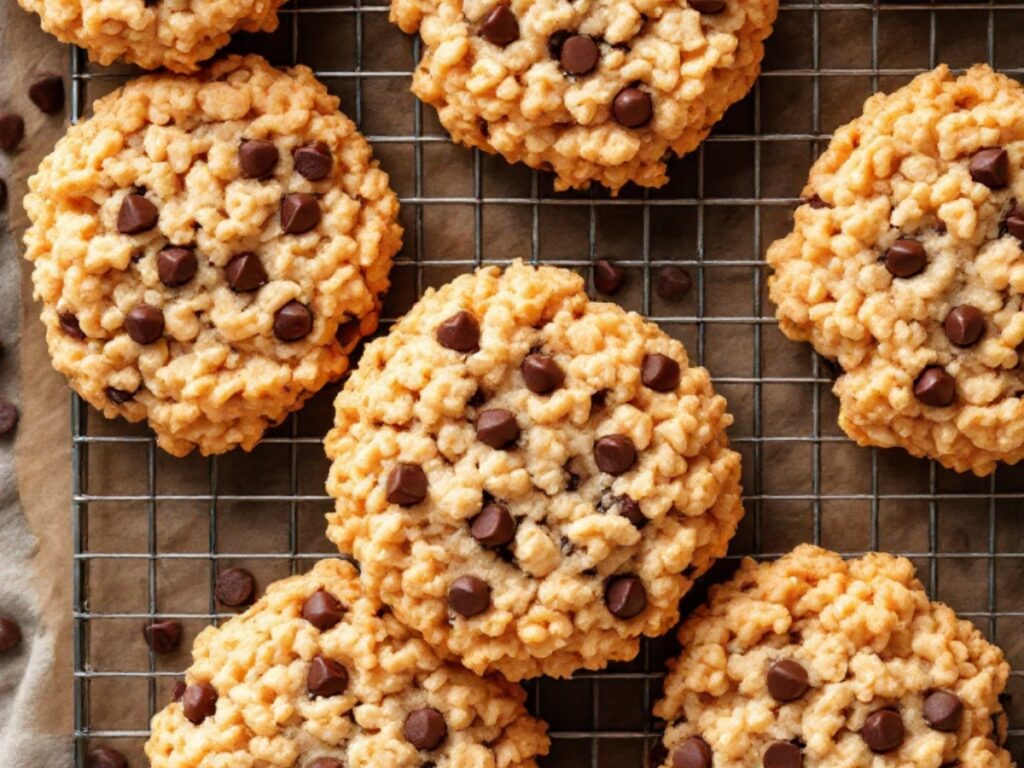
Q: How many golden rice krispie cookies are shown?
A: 7